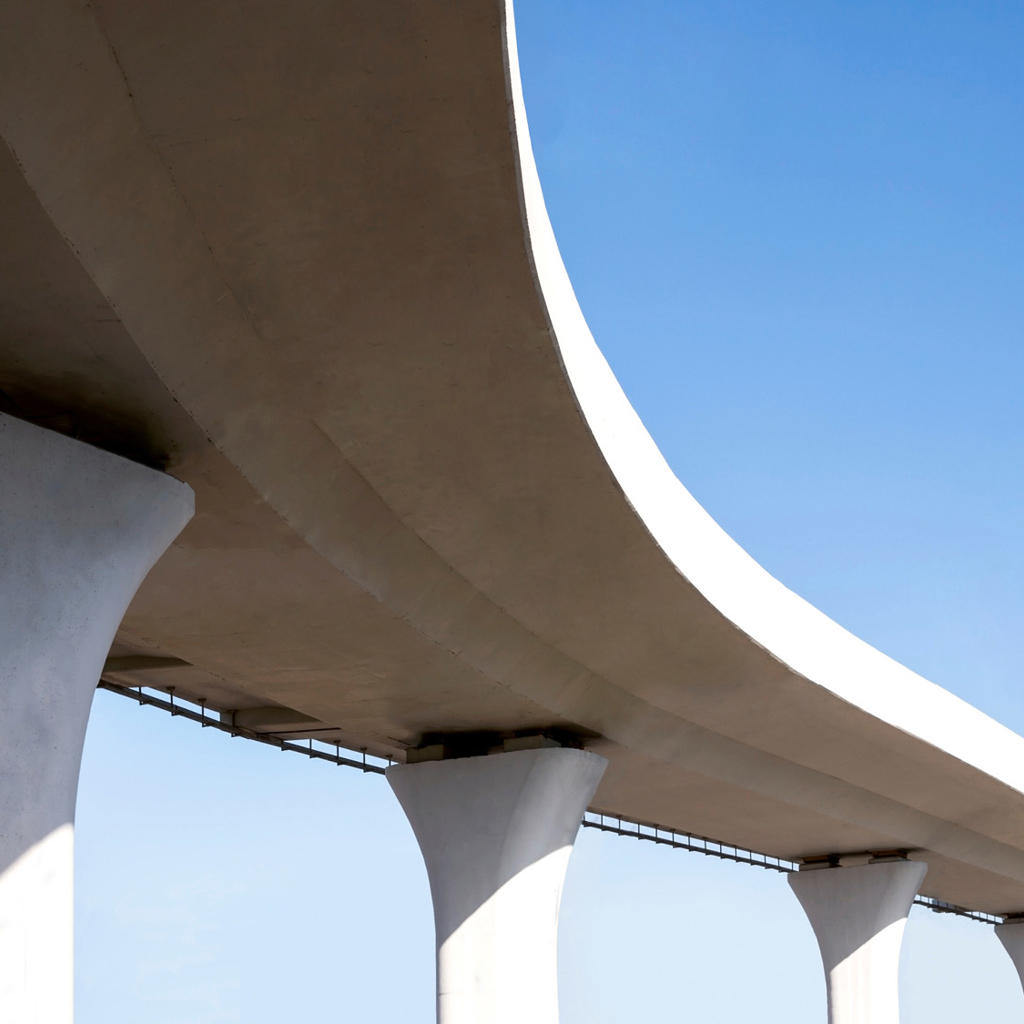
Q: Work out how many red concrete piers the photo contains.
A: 0